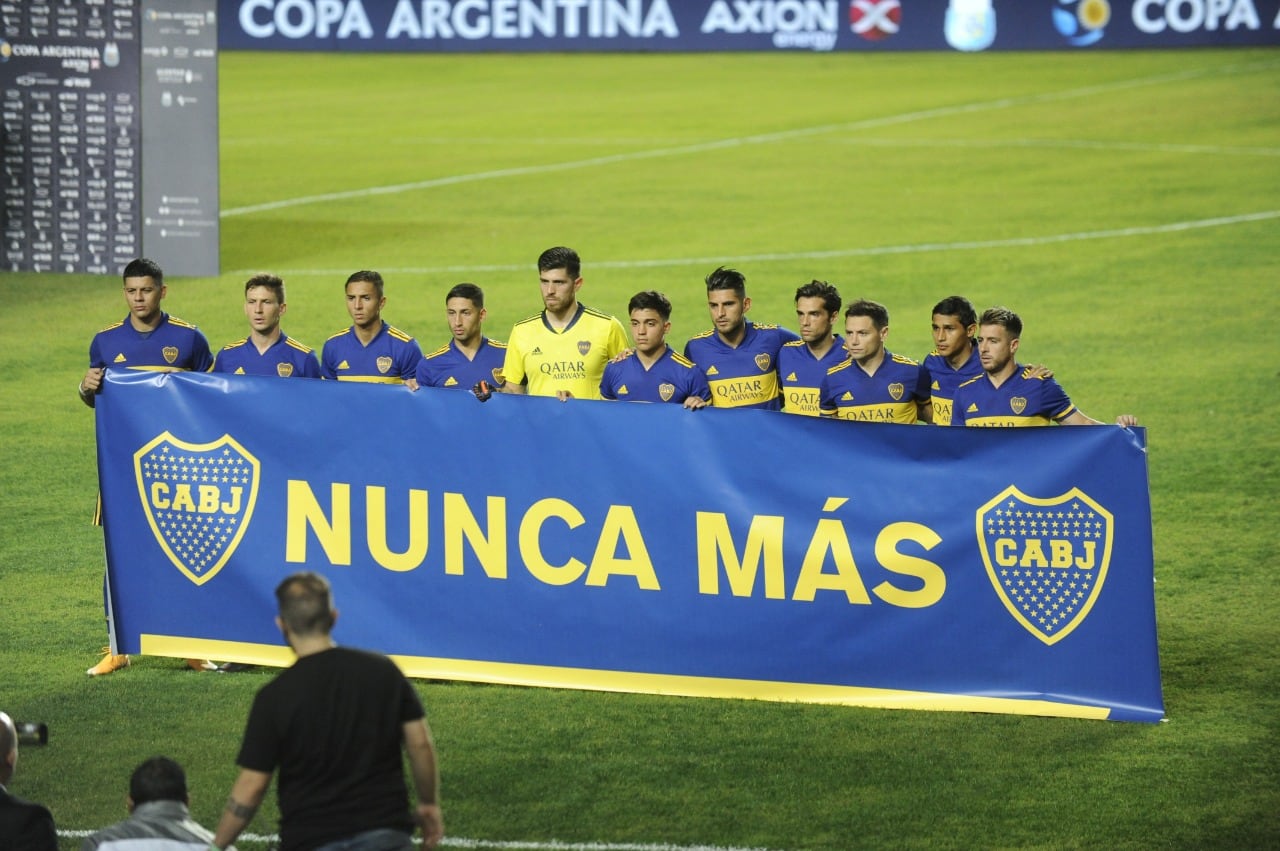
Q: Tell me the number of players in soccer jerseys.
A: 11